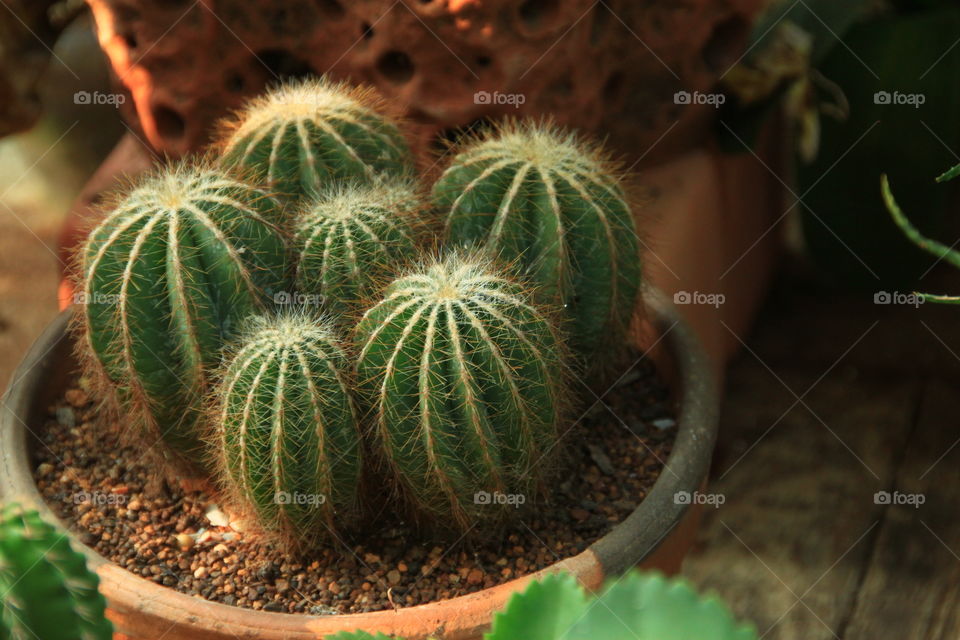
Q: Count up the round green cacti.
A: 6